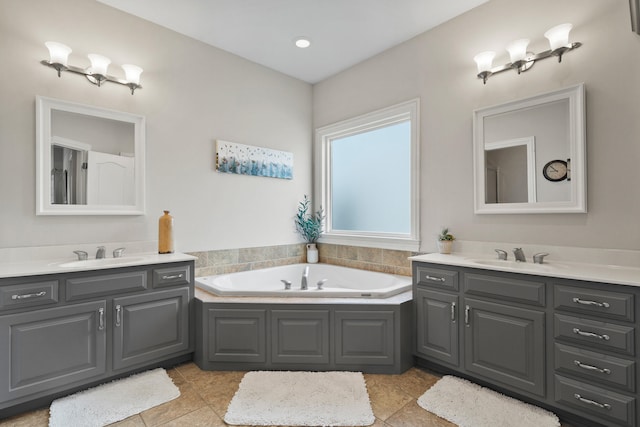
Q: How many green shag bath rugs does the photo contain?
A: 0